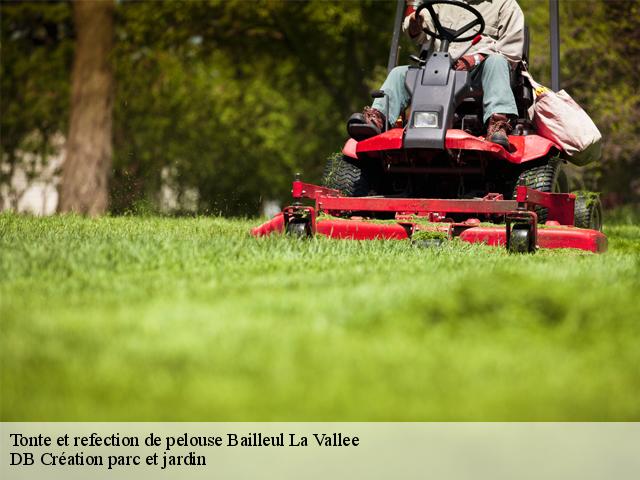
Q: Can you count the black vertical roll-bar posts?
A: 2